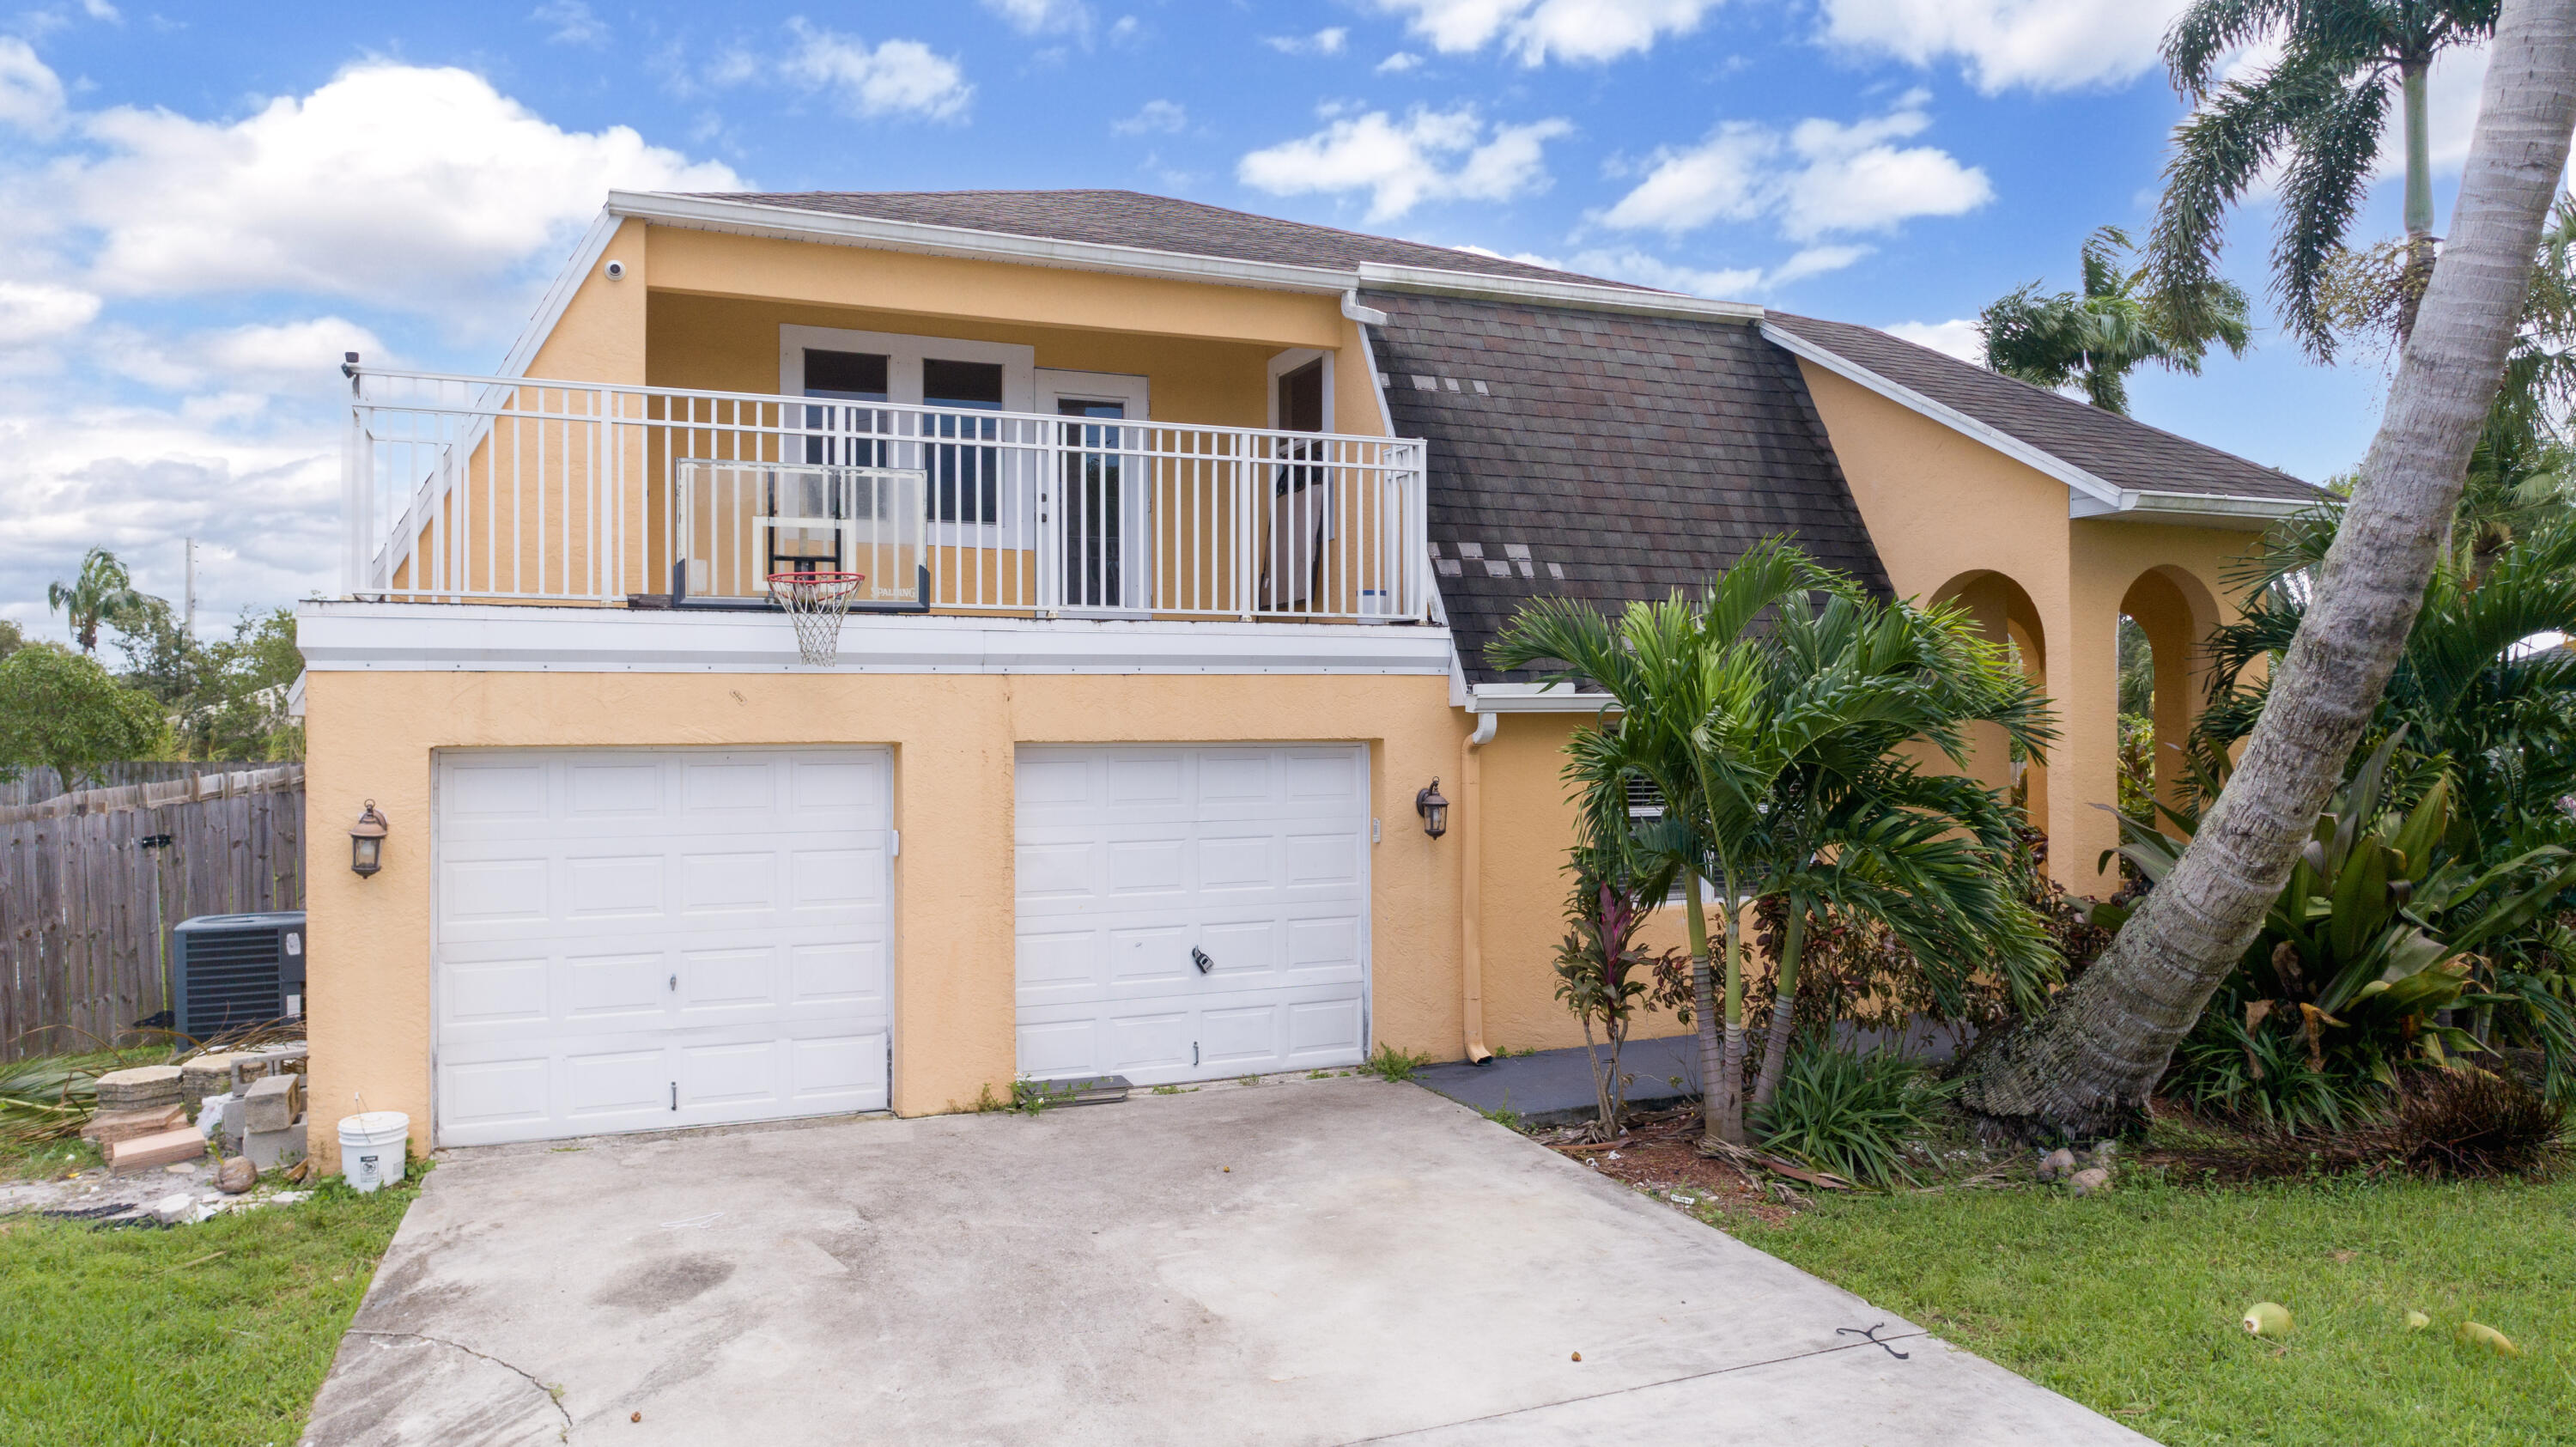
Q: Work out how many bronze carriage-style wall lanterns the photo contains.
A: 2